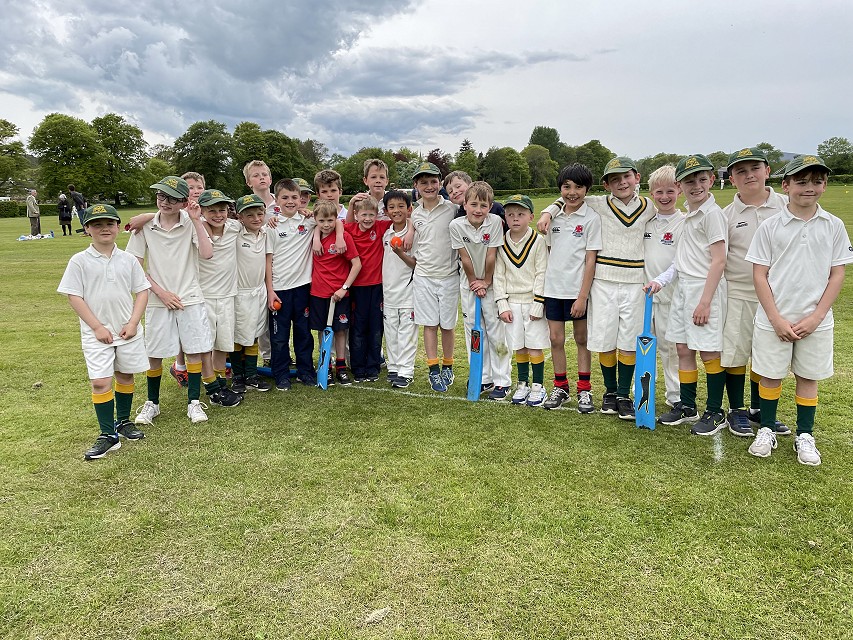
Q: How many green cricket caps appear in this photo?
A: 11